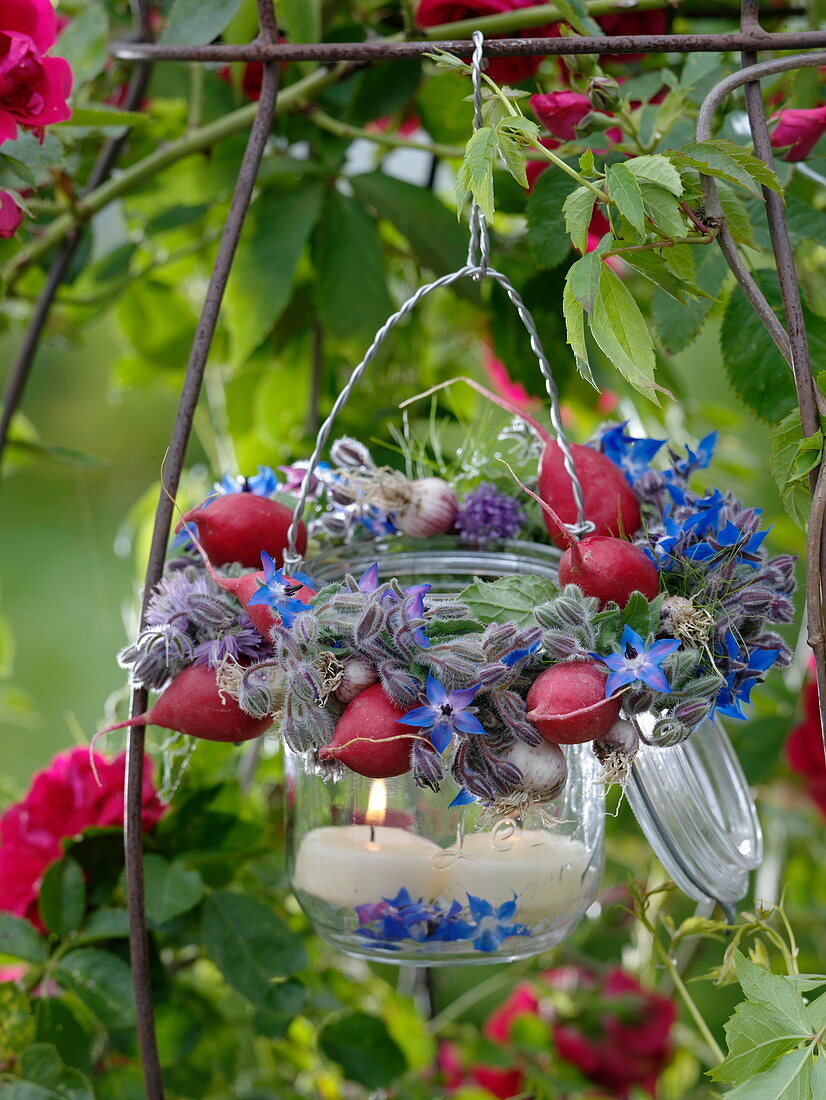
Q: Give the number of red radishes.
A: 7